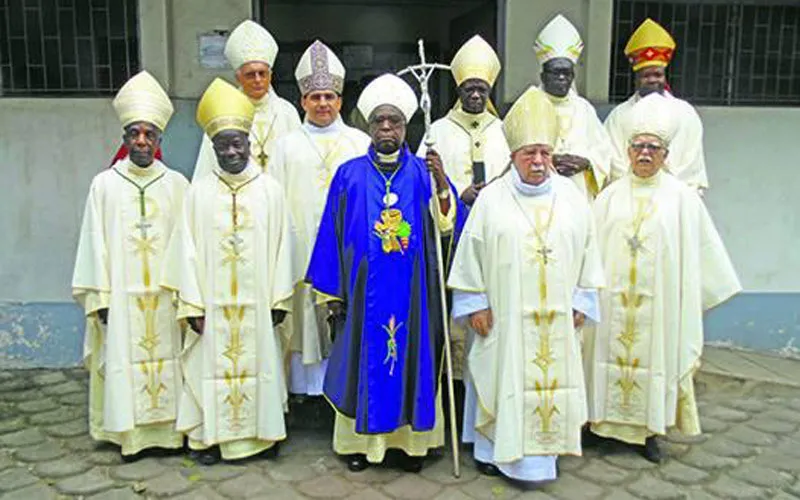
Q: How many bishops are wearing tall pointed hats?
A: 10